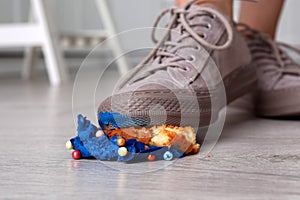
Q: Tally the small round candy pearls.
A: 7